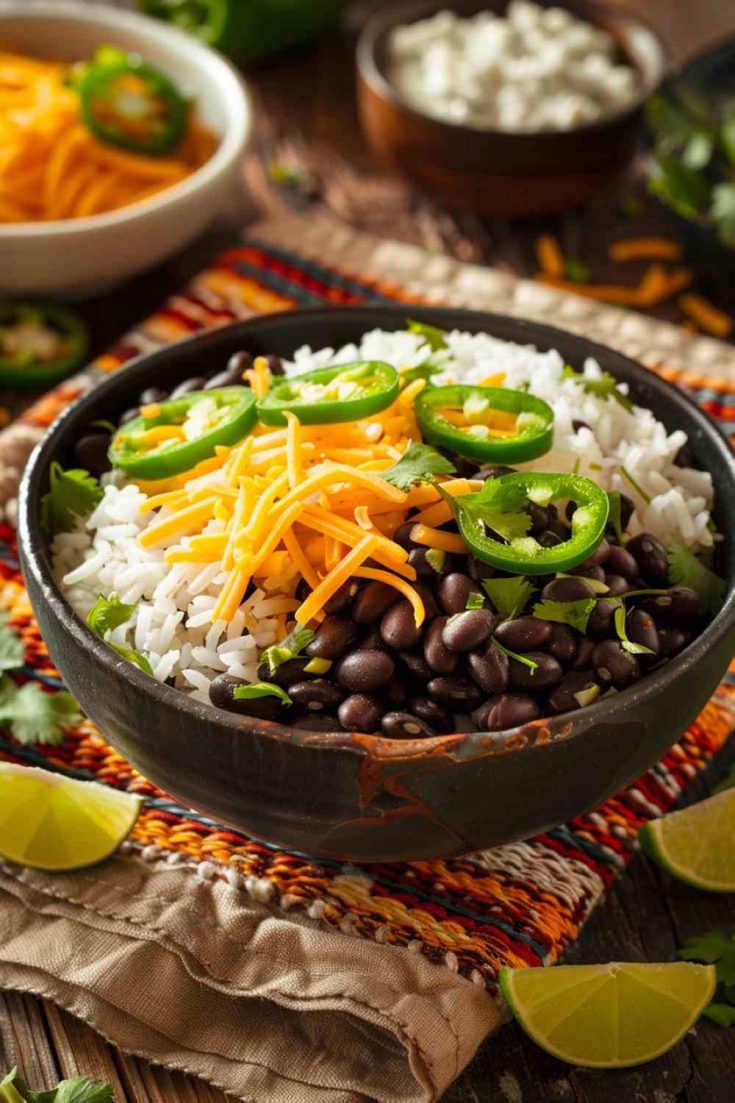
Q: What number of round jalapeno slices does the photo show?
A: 6